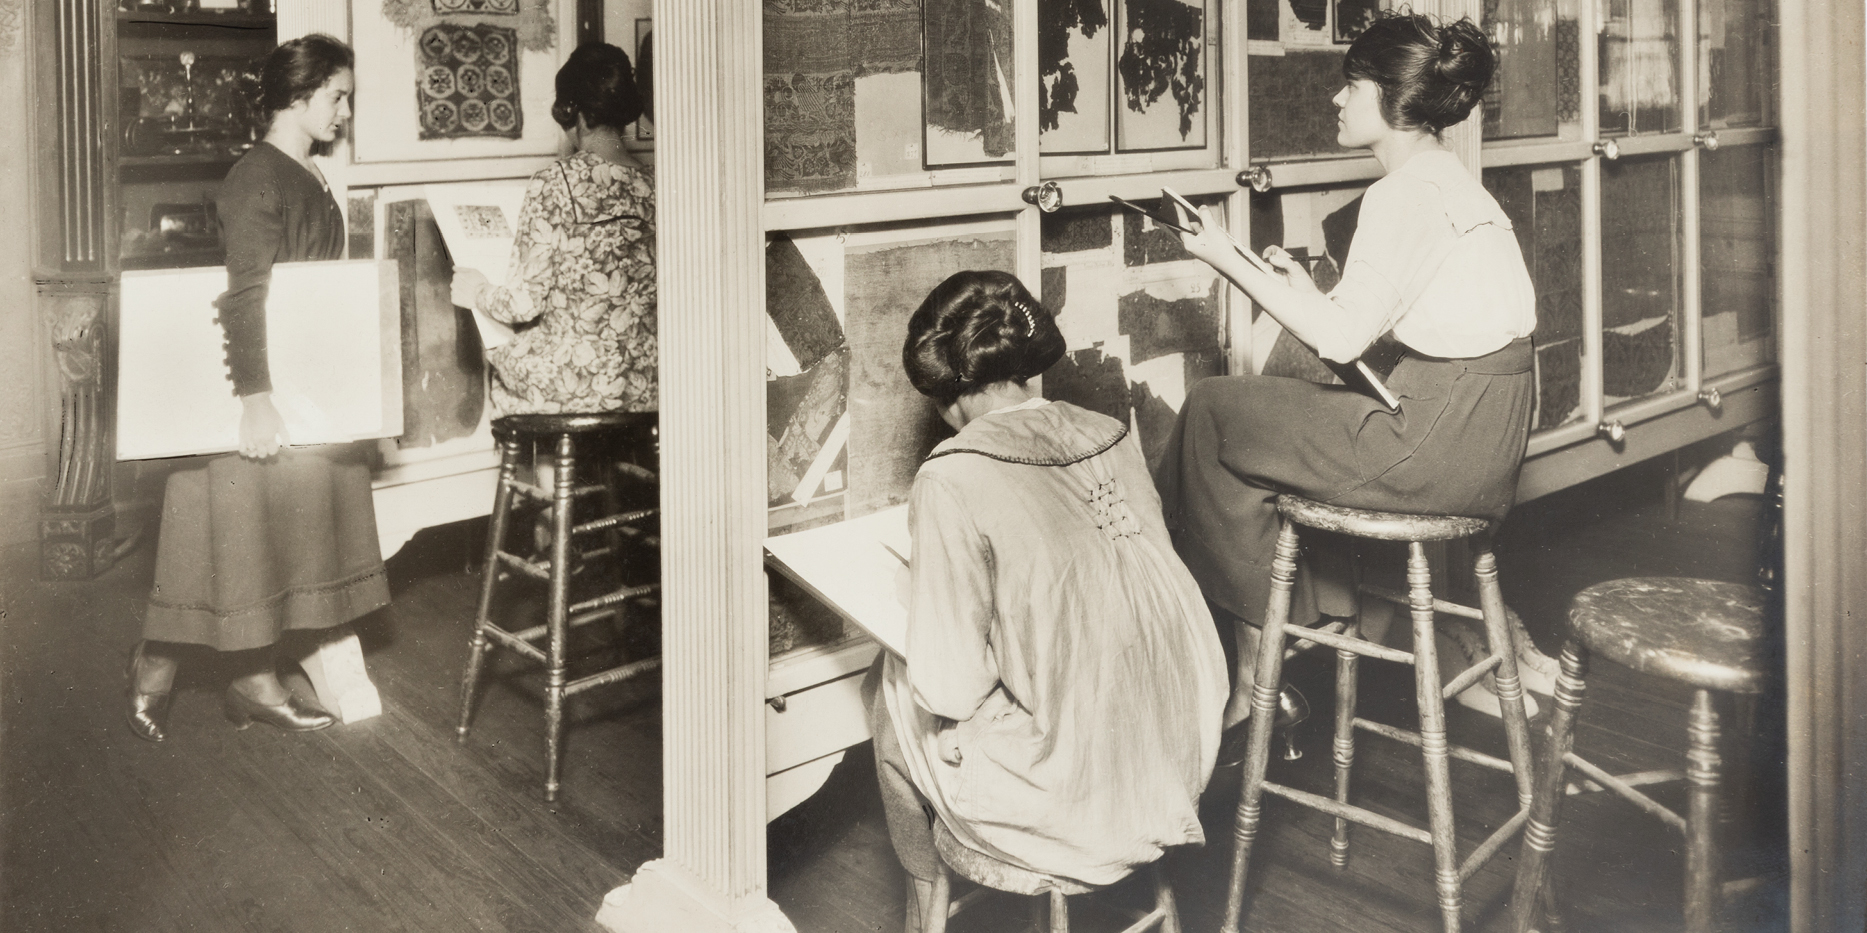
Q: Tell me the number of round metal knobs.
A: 6